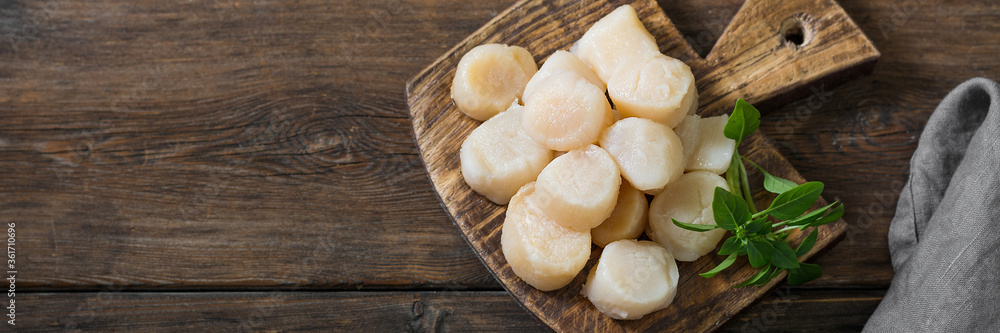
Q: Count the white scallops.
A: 13